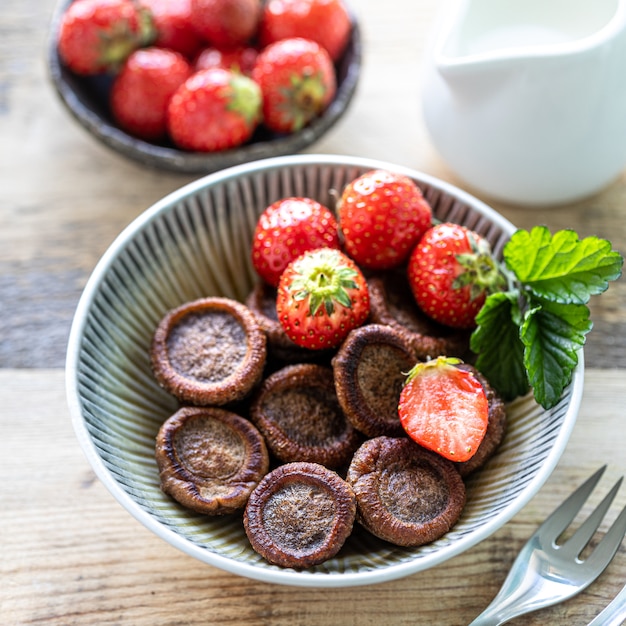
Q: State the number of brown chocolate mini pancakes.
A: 9